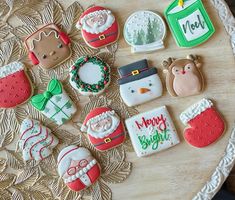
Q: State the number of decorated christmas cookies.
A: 14